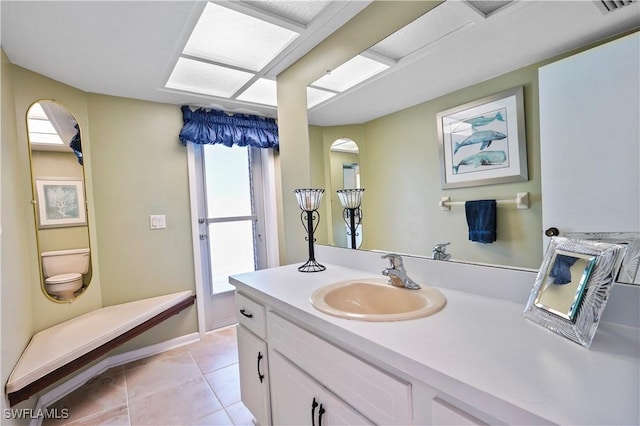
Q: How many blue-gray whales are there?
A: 3